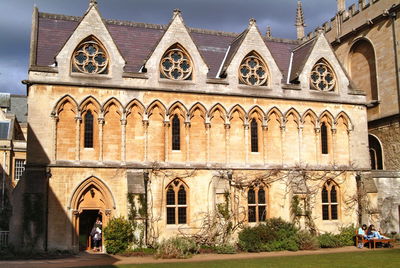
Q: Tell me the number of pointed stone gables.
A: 4